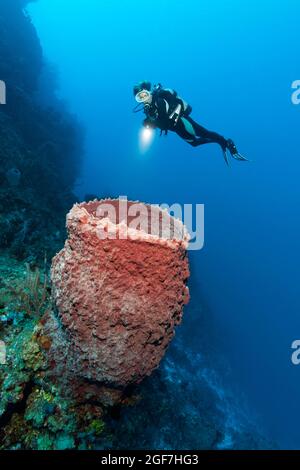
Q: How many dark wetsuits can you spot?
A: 1